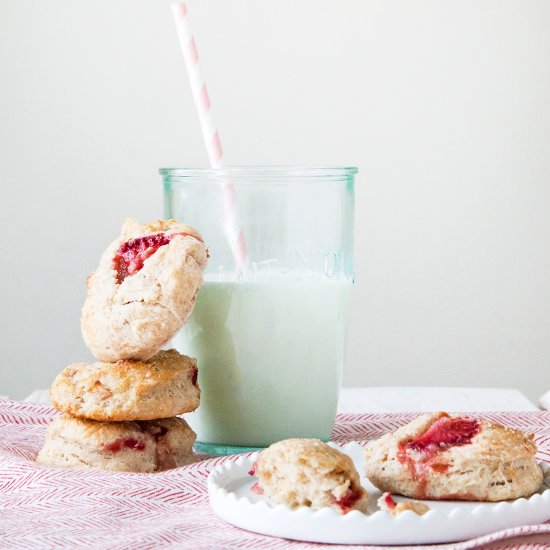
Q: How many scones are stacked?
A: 3